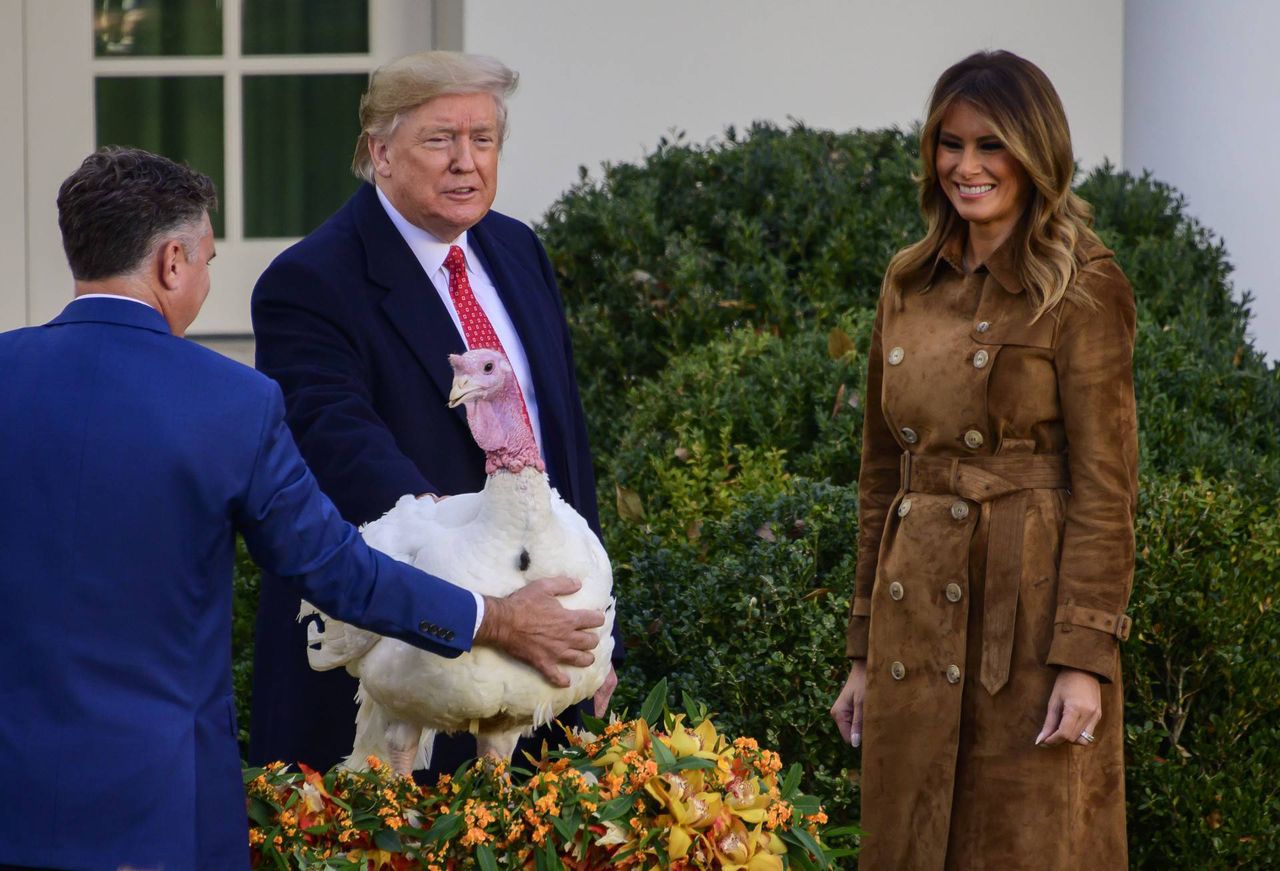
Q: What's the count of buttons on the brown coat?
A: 11